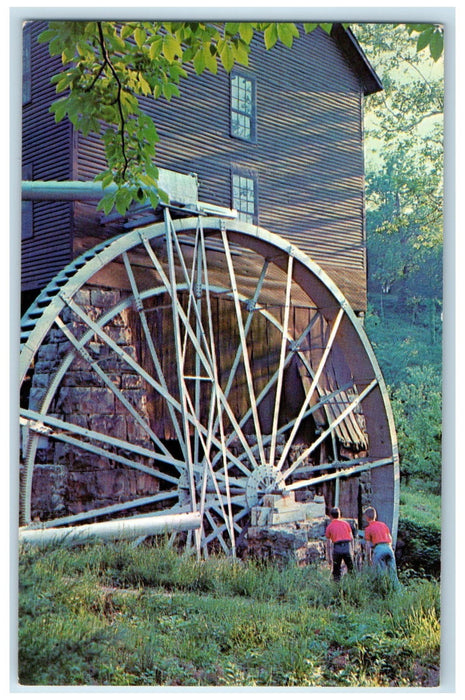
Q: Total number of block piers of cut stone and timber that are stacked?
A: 1